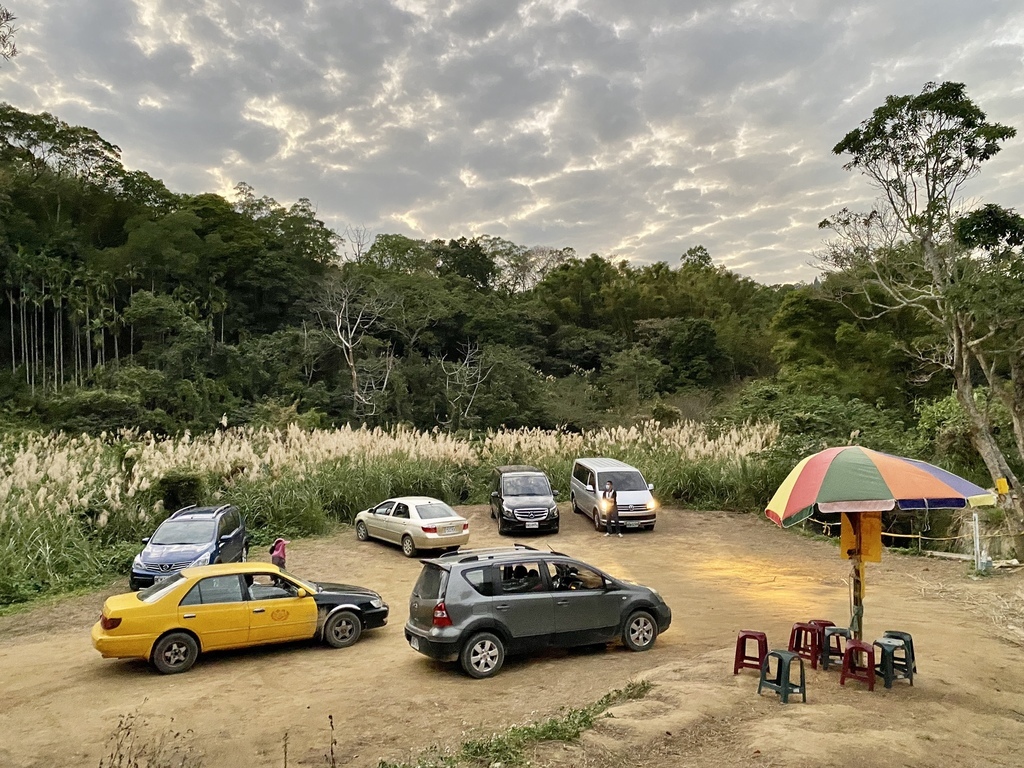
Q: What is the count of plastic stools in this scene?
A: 8